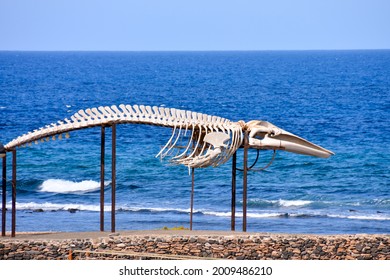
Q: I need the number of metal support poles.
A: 7